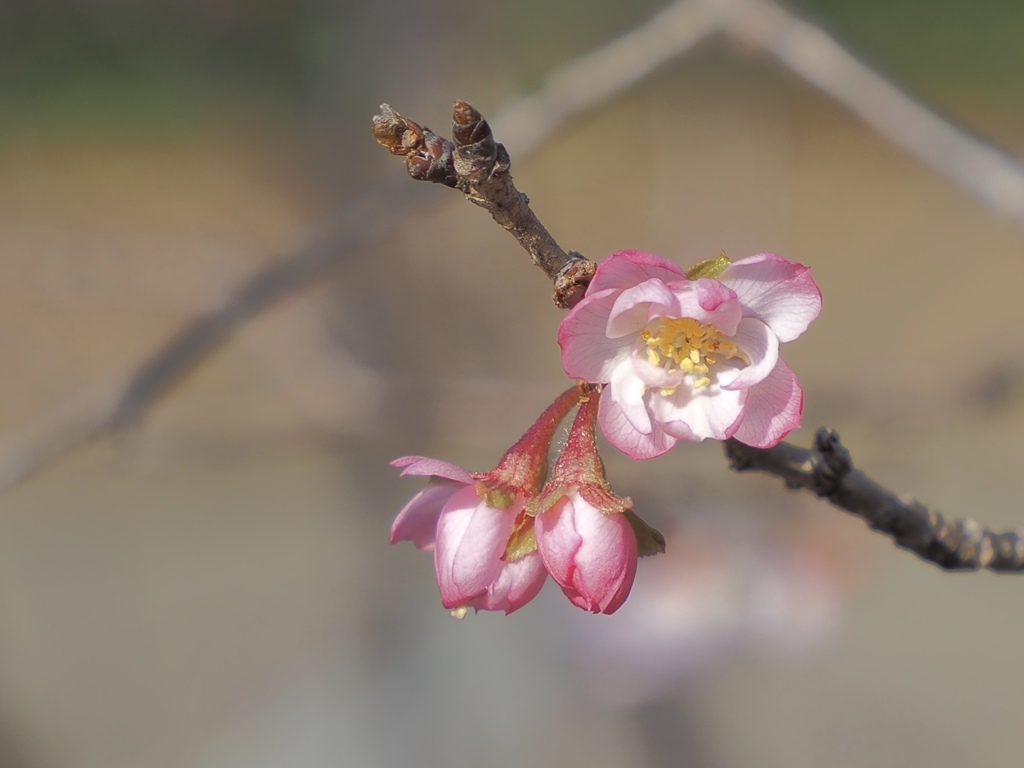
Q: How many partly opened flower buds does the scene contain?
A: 2